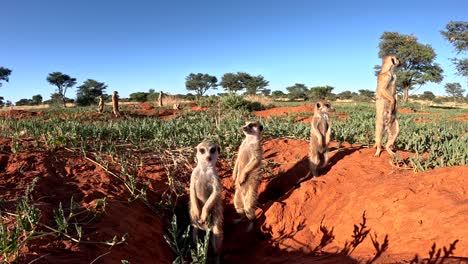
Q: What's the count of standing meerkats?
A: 7